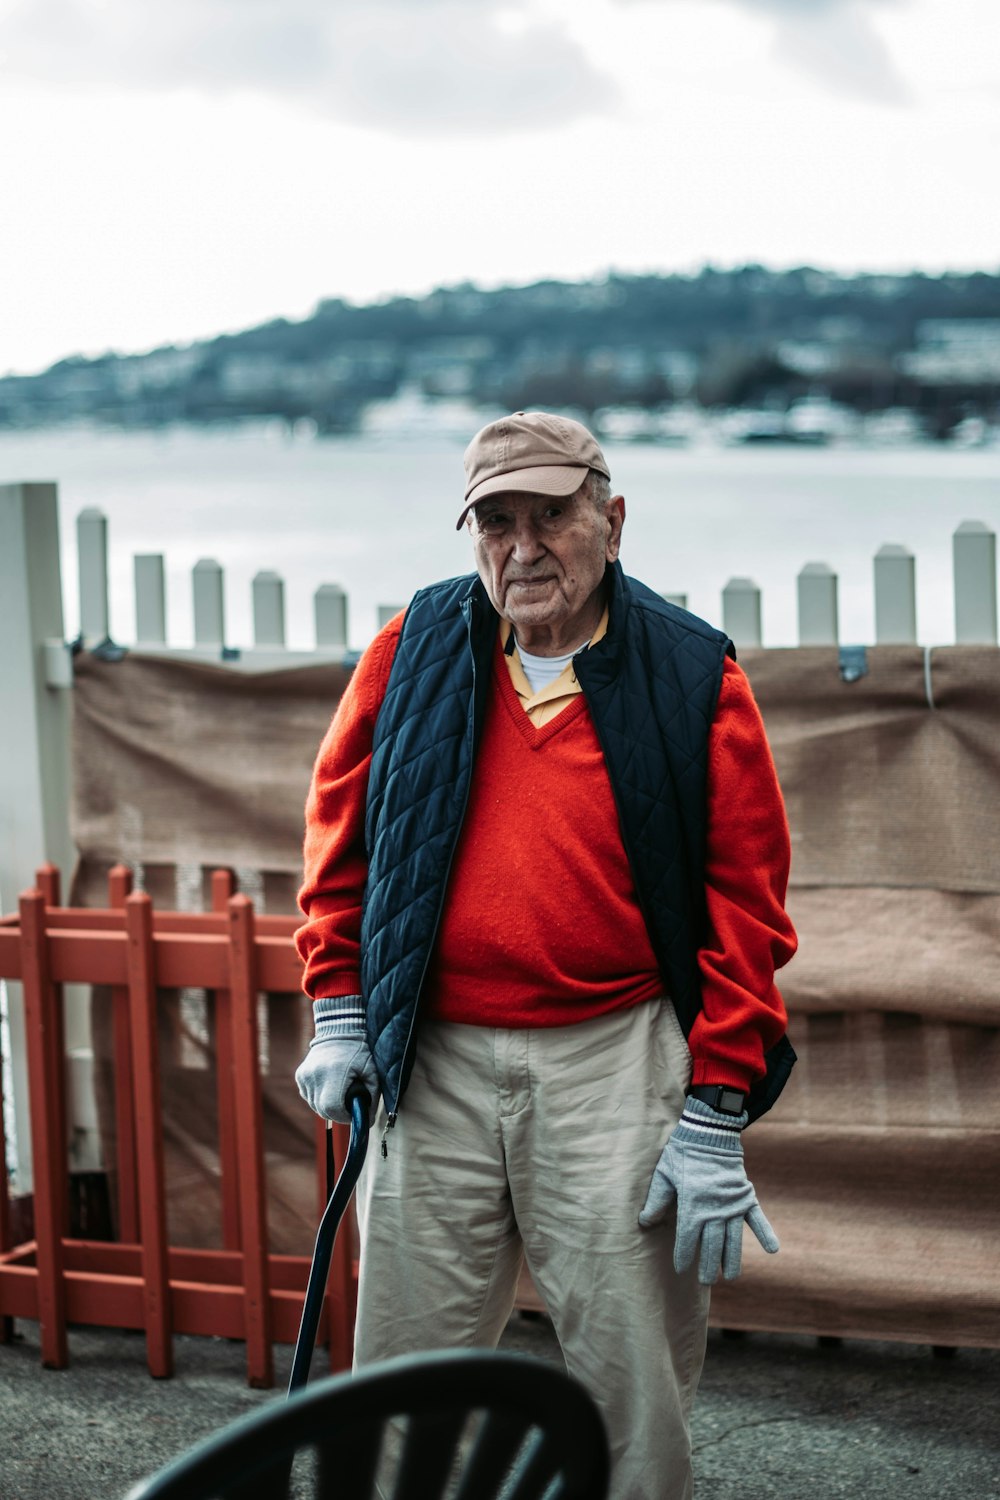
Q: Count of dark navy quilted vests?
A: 1